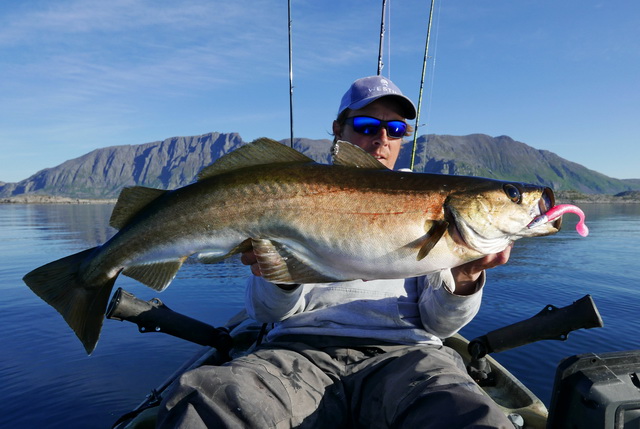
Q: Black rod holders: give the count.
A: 2